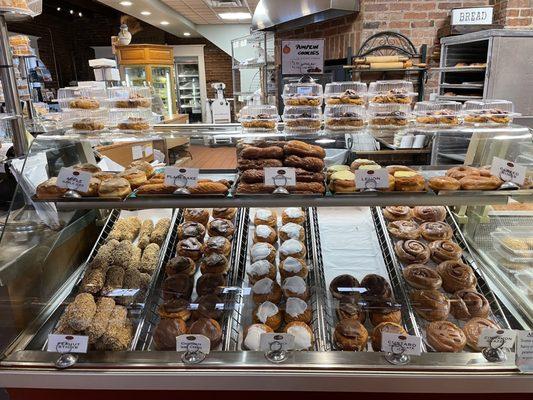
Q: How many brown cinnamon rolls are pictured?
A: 12